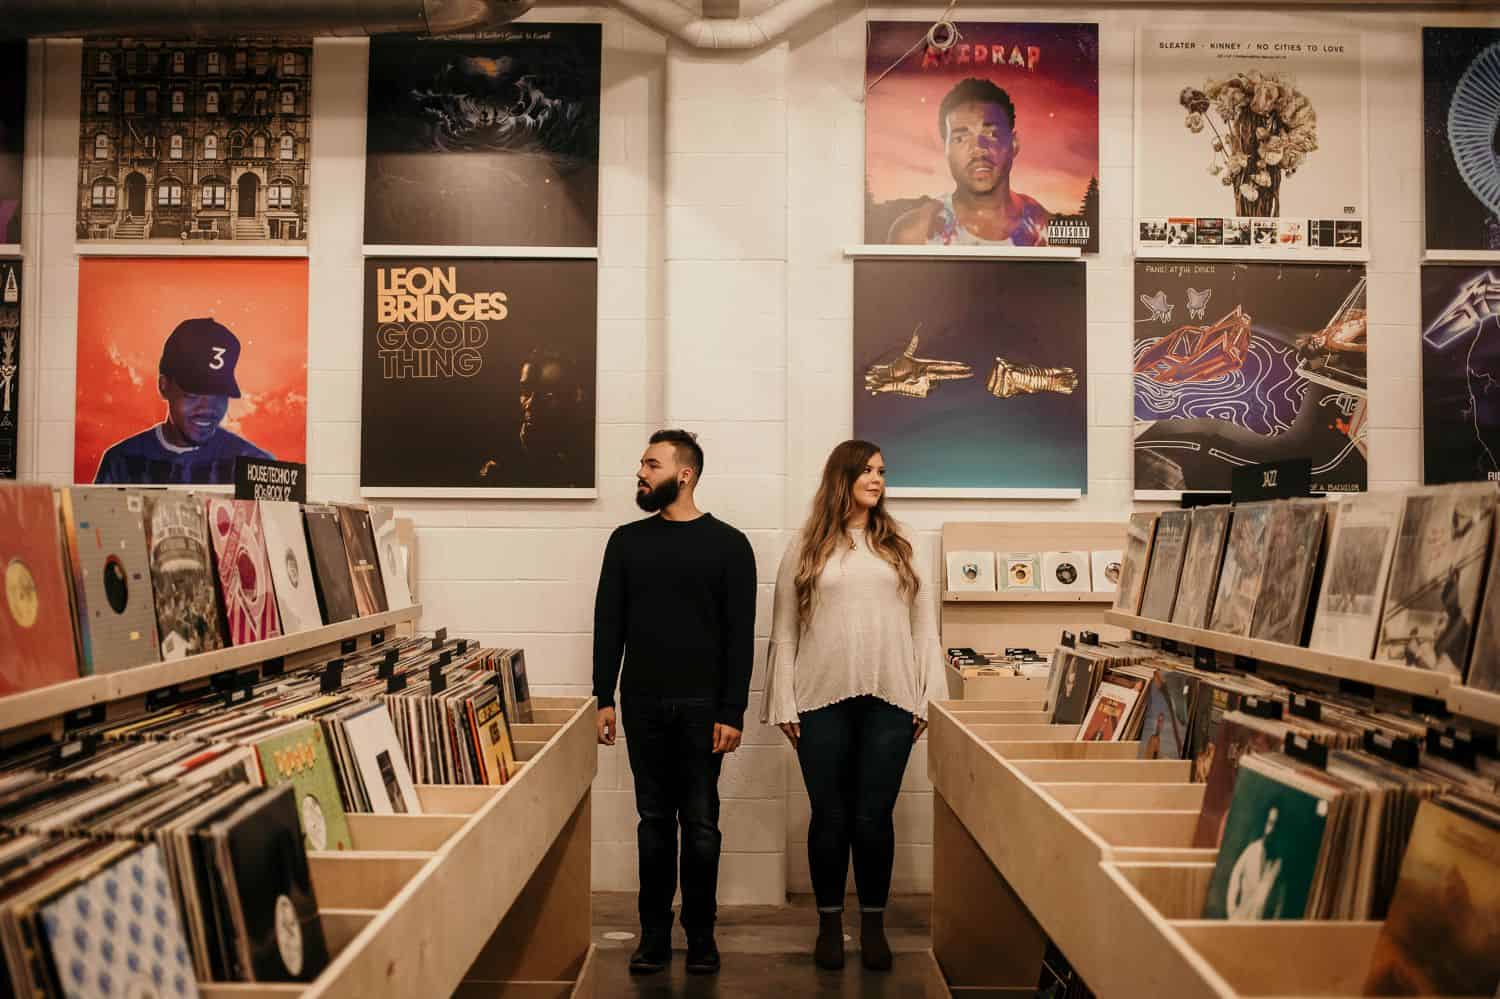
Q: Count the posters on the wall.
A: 12